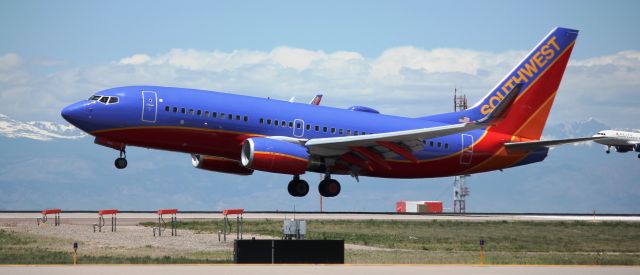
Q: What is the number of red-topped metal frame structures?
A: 4